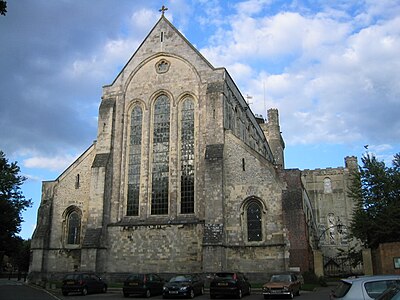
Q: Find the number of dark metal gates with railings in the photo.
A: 1